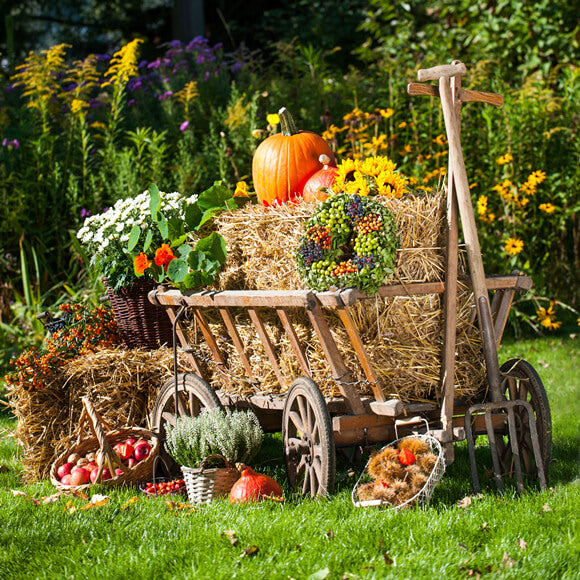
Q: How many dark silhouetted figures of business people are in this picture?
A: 0